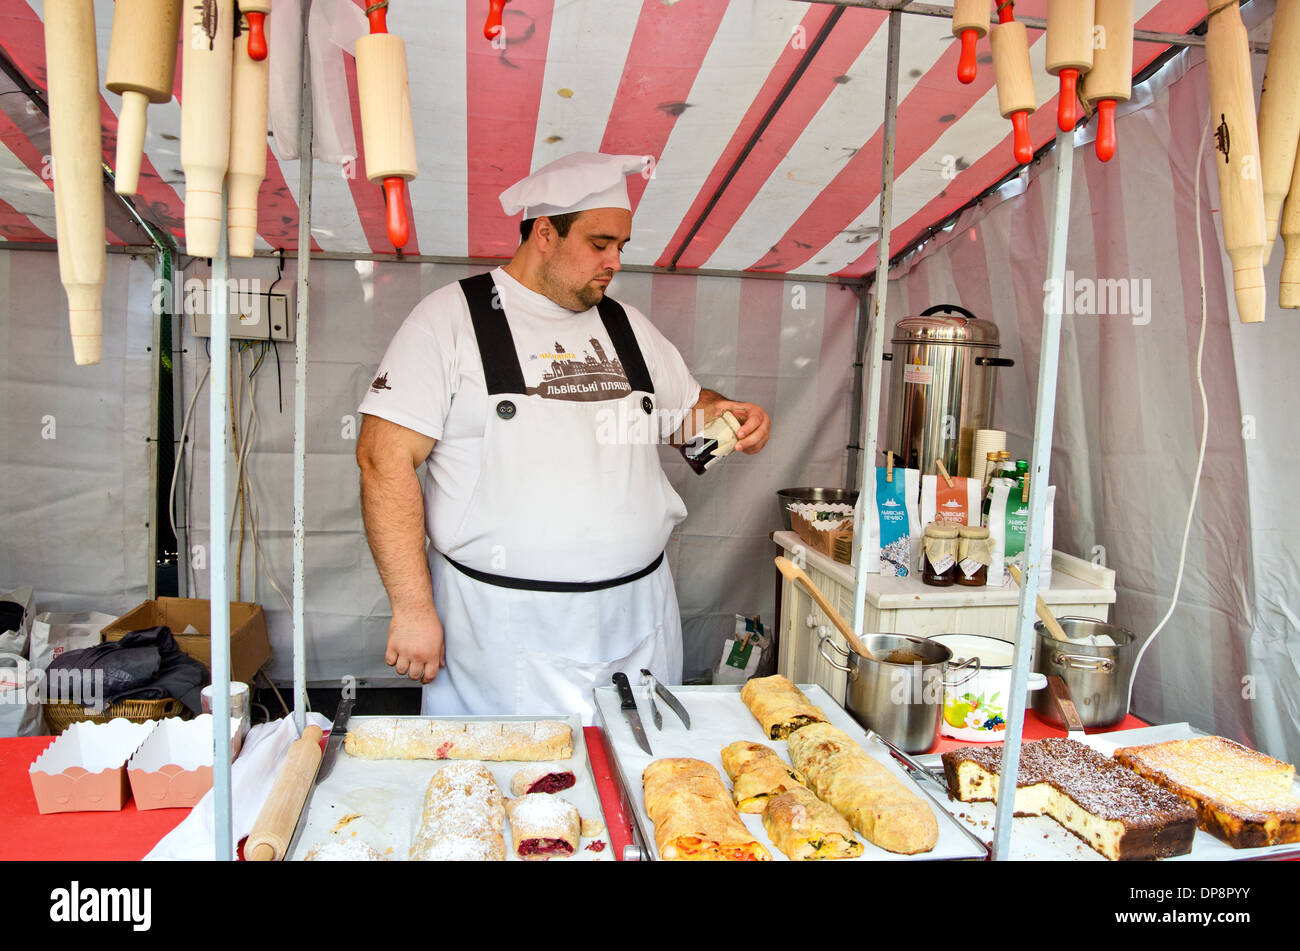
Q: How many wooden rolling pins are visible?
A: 15